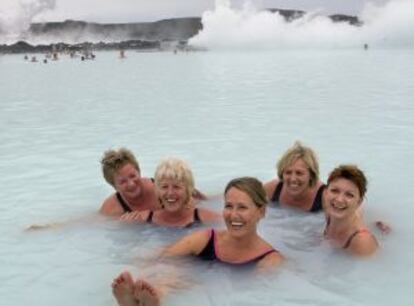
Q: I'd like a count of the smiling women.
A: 5